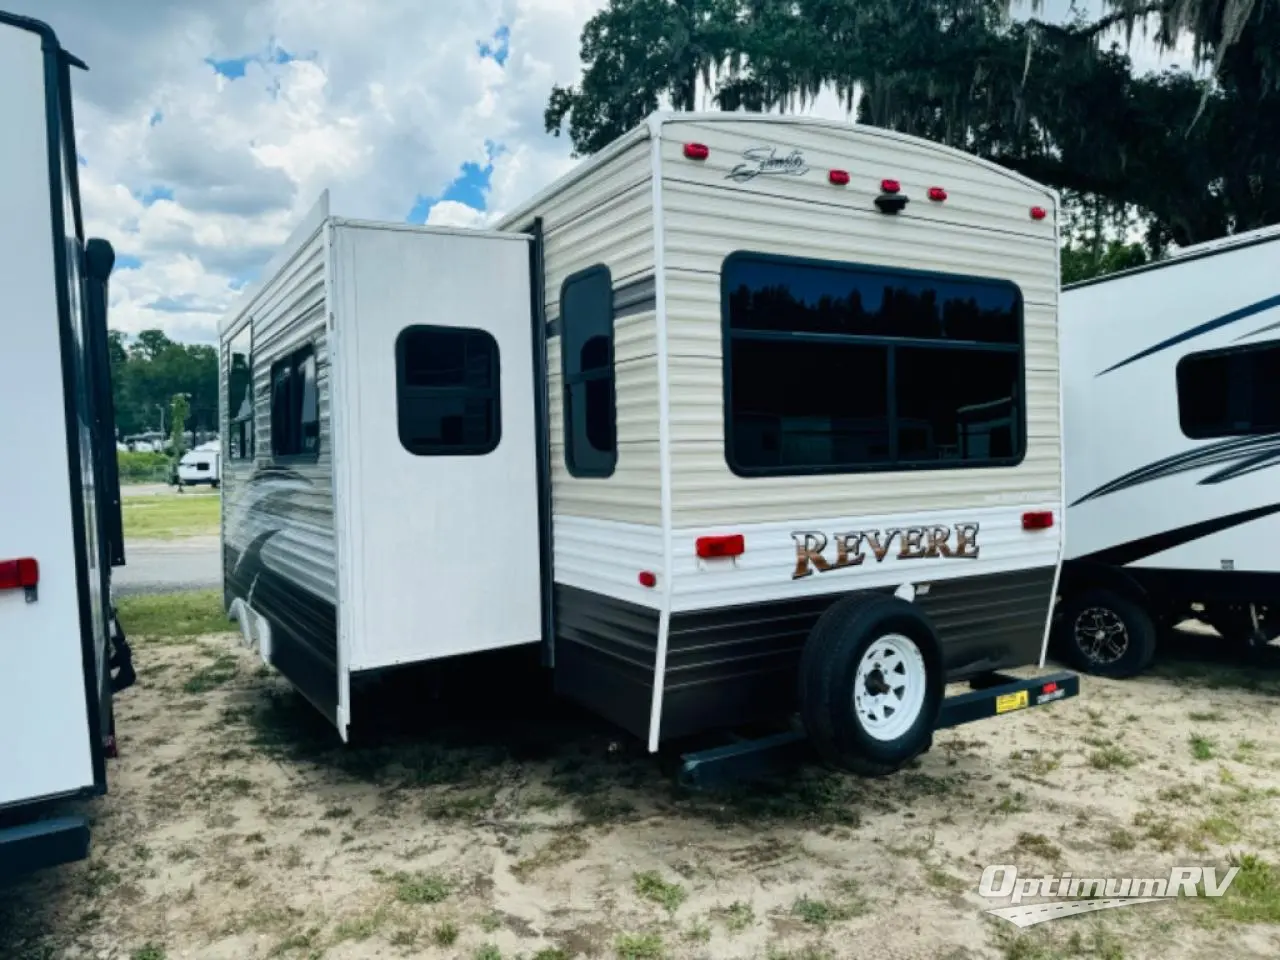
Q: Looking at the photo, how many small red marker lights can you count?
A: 6